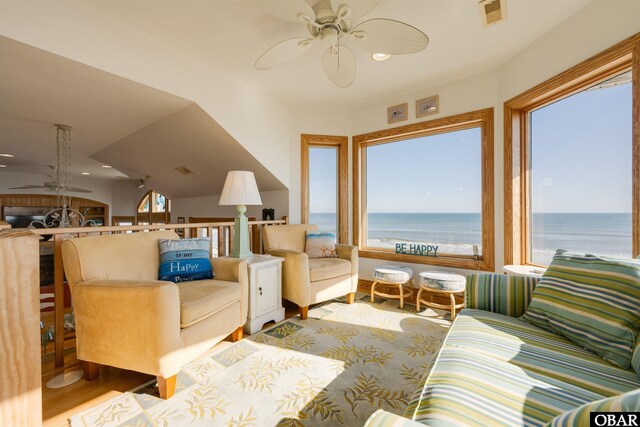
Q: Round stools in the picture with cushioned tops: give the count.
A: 2